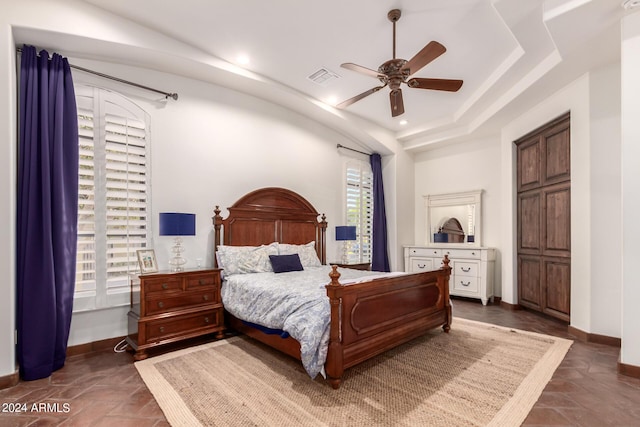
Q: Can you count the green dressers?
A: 0